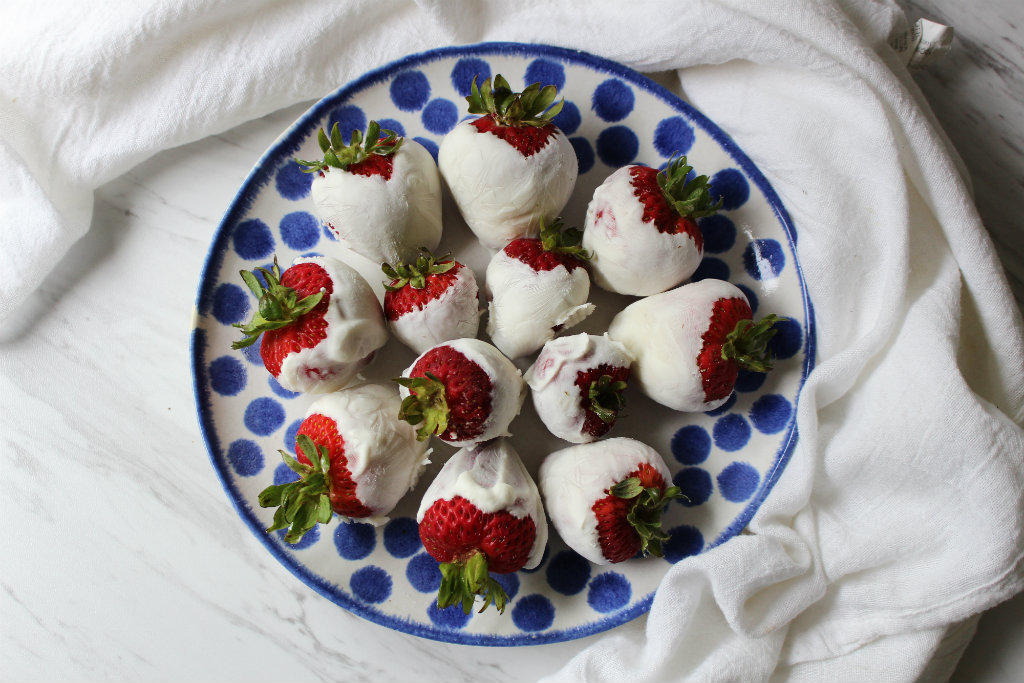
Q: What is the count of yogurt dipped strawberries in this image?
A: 12